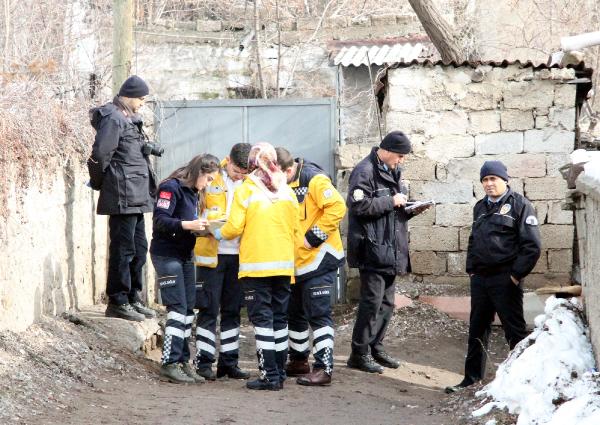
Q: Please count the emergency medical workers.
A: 4